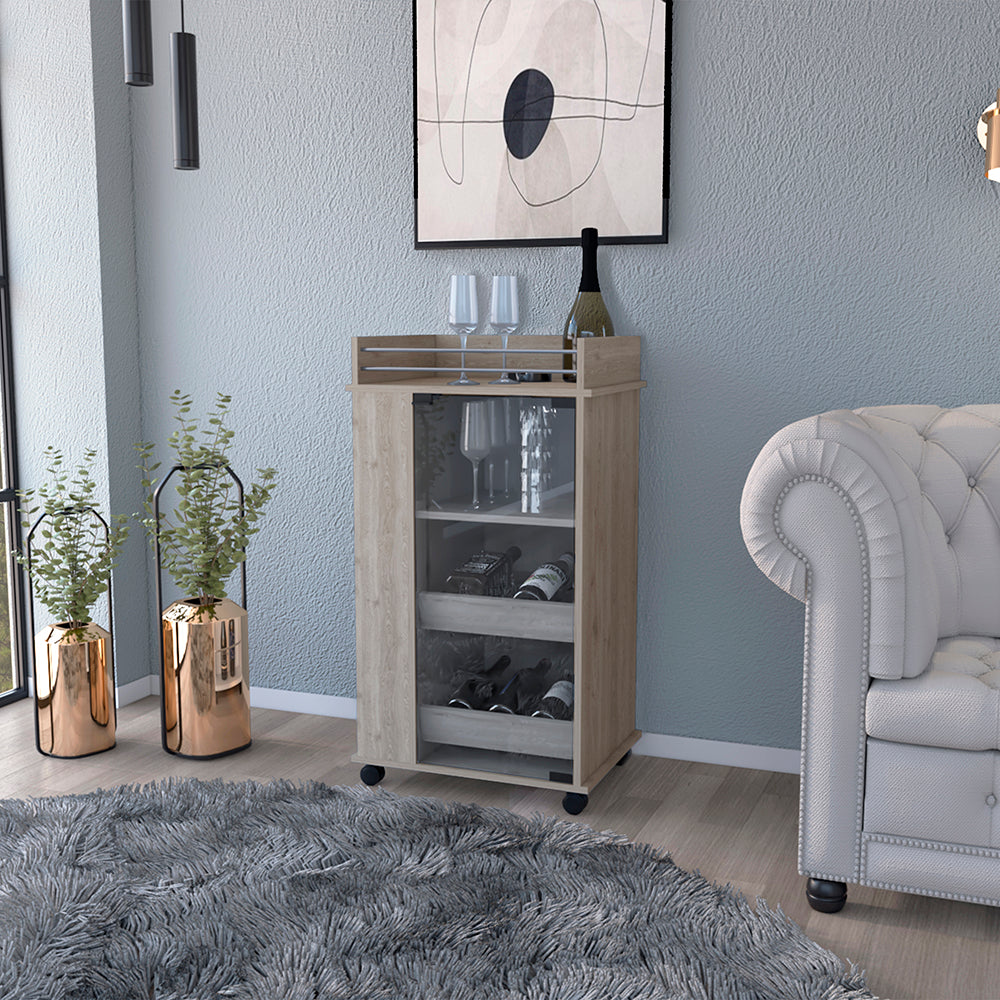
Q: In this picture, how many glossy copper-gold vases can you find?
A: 2